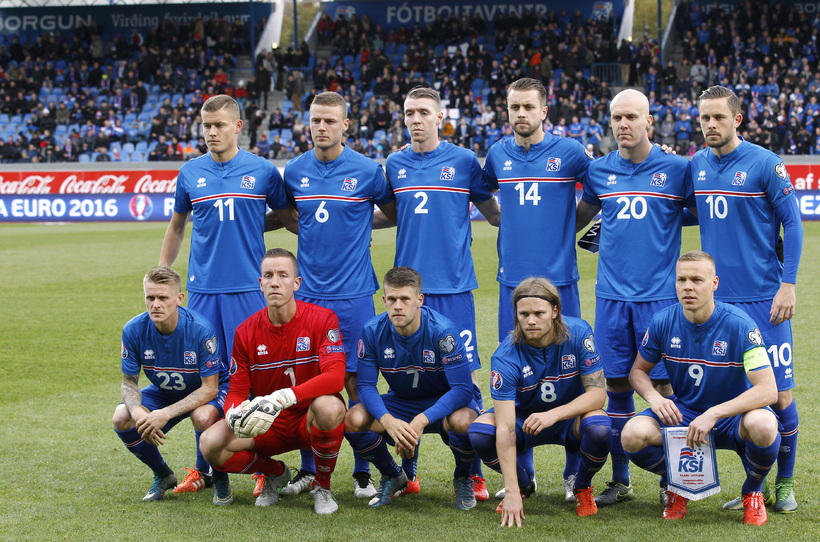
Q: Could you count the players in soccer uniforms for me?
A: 11